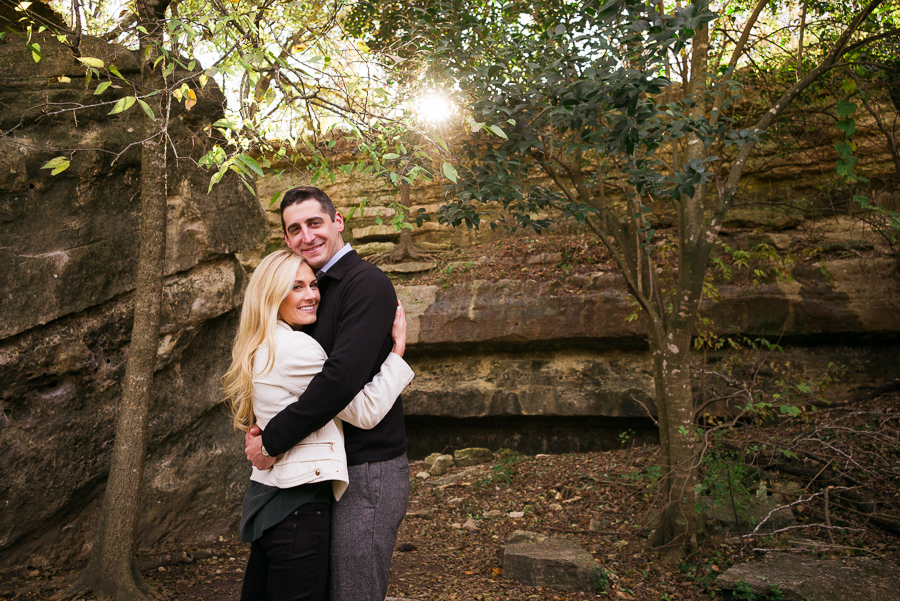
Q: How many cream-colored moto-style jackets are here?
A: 1